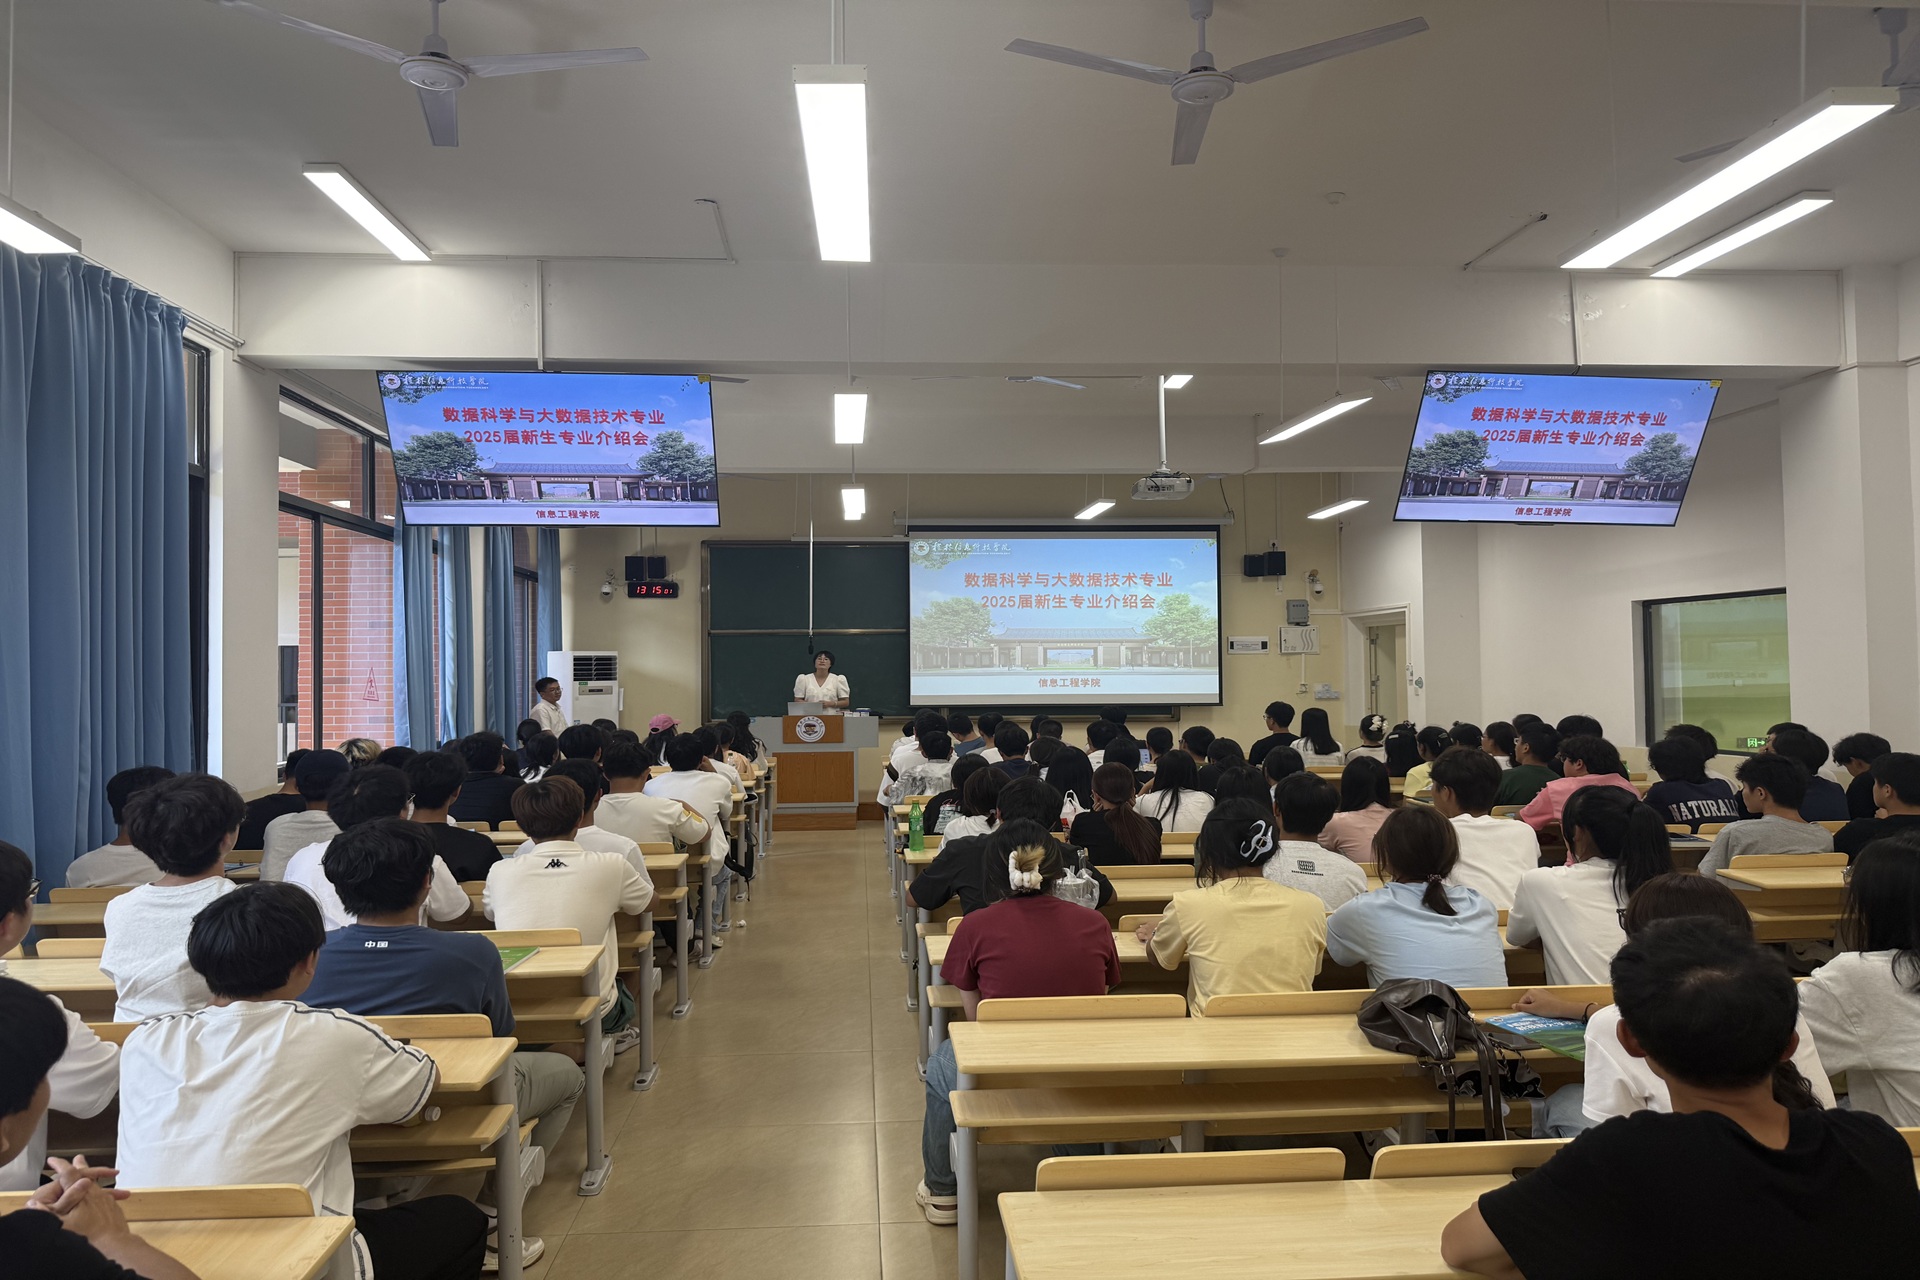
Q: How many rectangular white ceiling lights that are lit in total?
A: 11